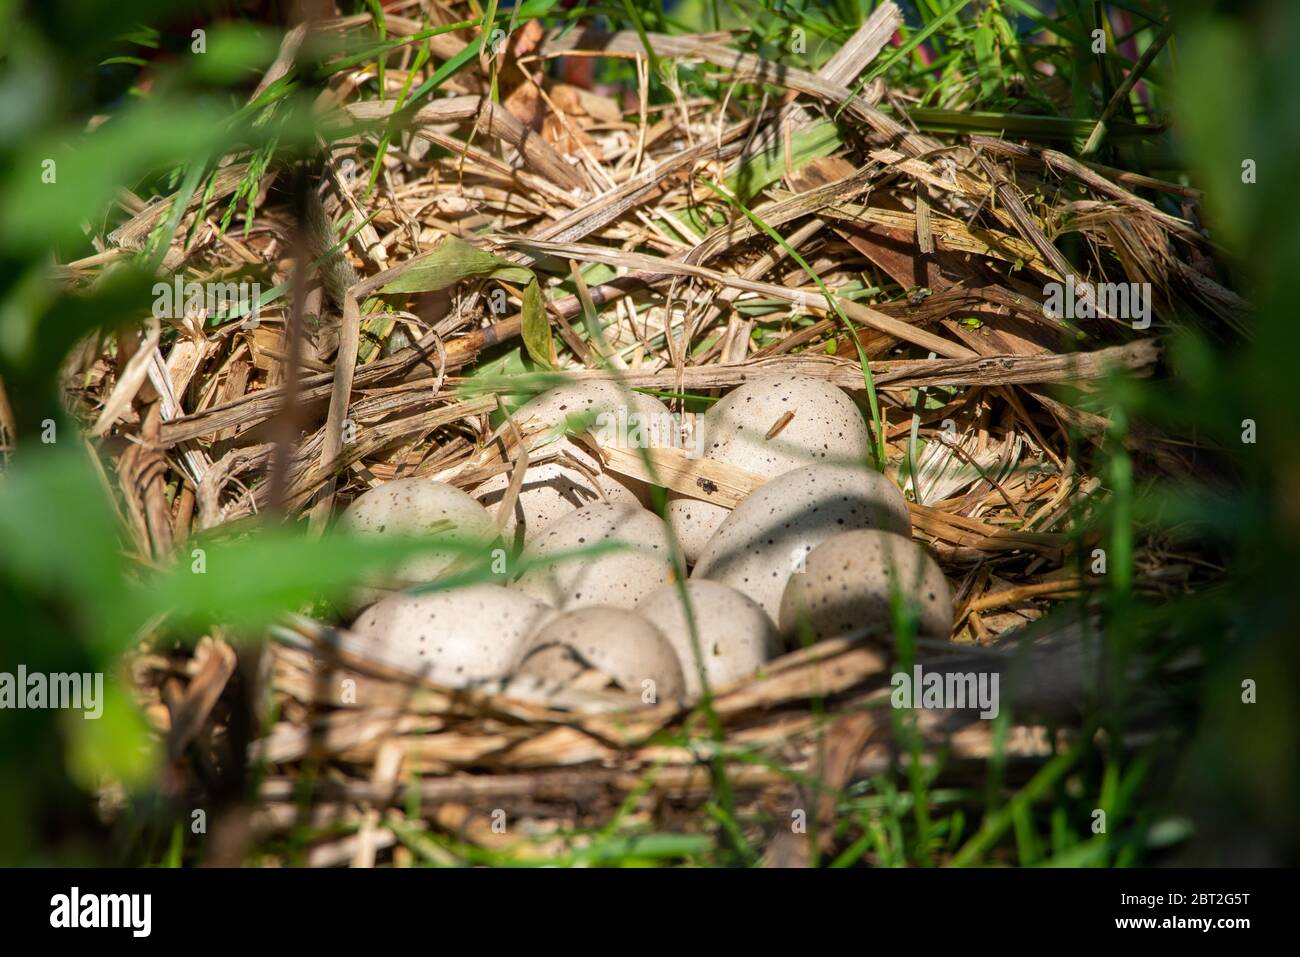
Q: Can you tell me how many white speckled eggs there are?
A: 11